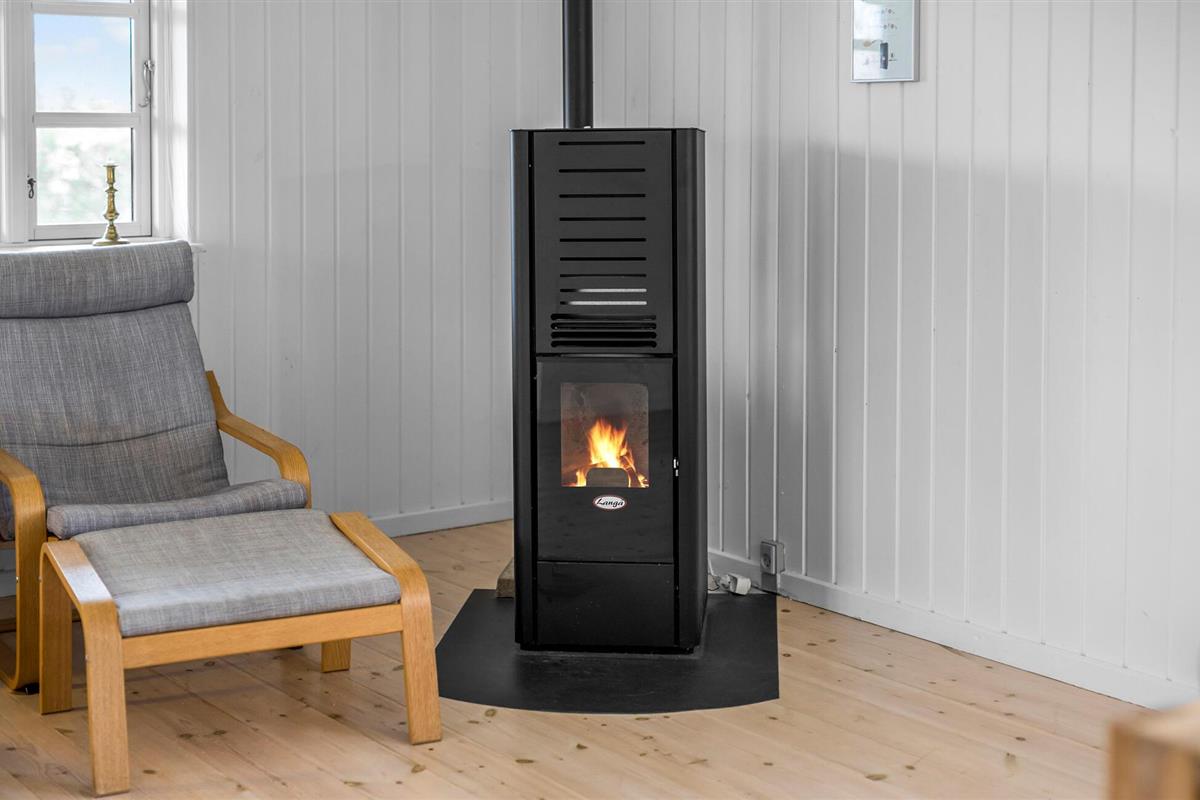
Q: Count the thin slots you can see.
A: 9